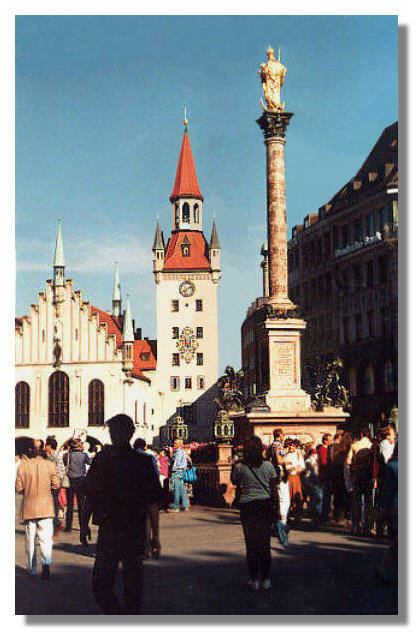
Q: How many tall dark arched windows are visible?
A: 3